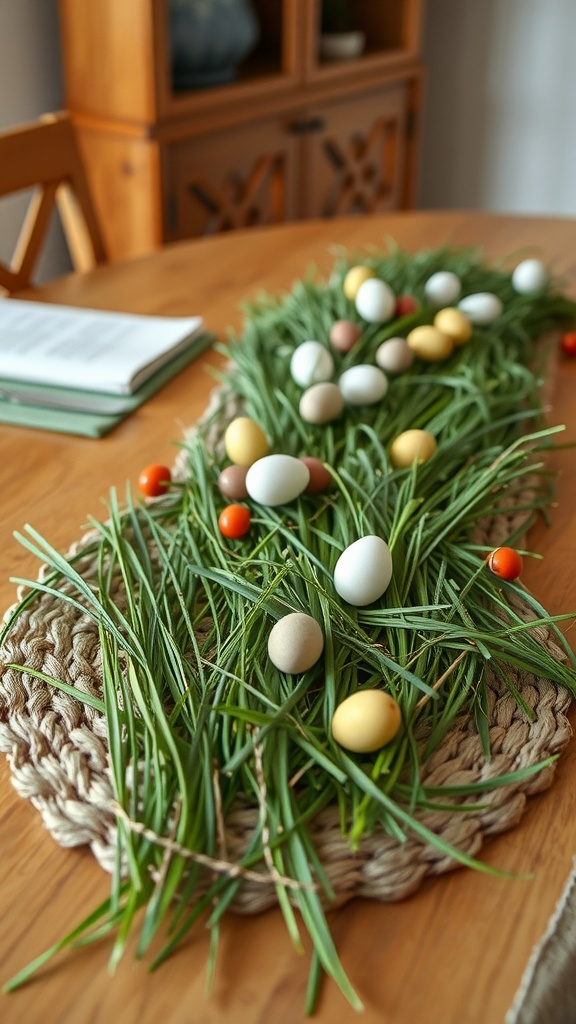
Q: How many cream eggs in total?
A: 3